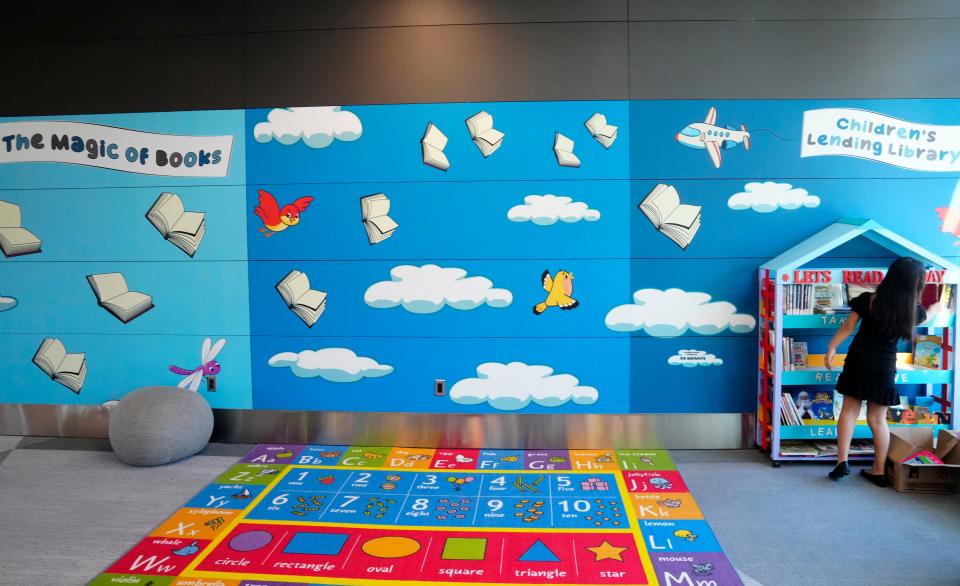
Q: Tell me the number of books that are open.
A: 11